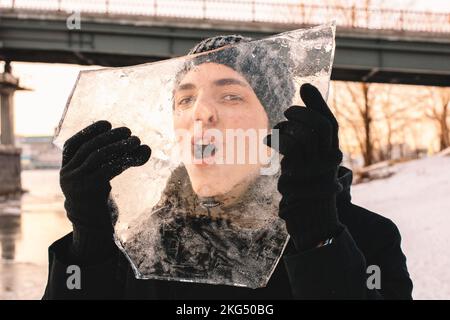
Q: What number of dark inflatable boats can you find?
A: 0